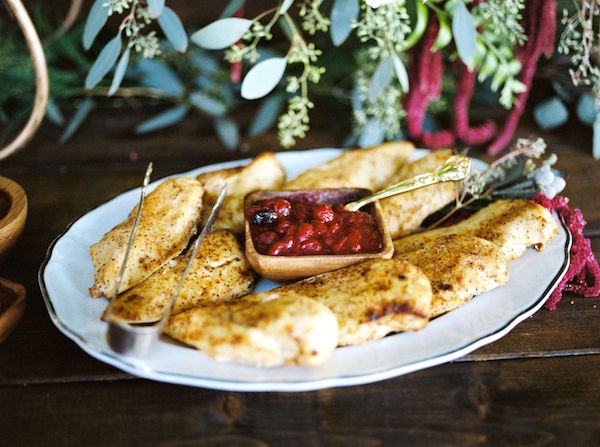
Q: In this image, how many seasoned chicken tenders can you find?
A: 9